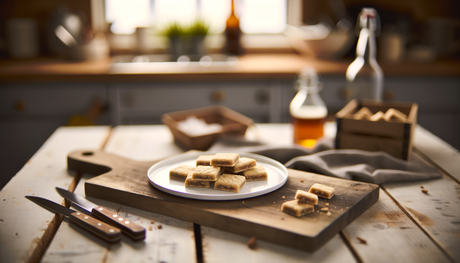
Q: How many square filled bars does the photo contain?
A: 11